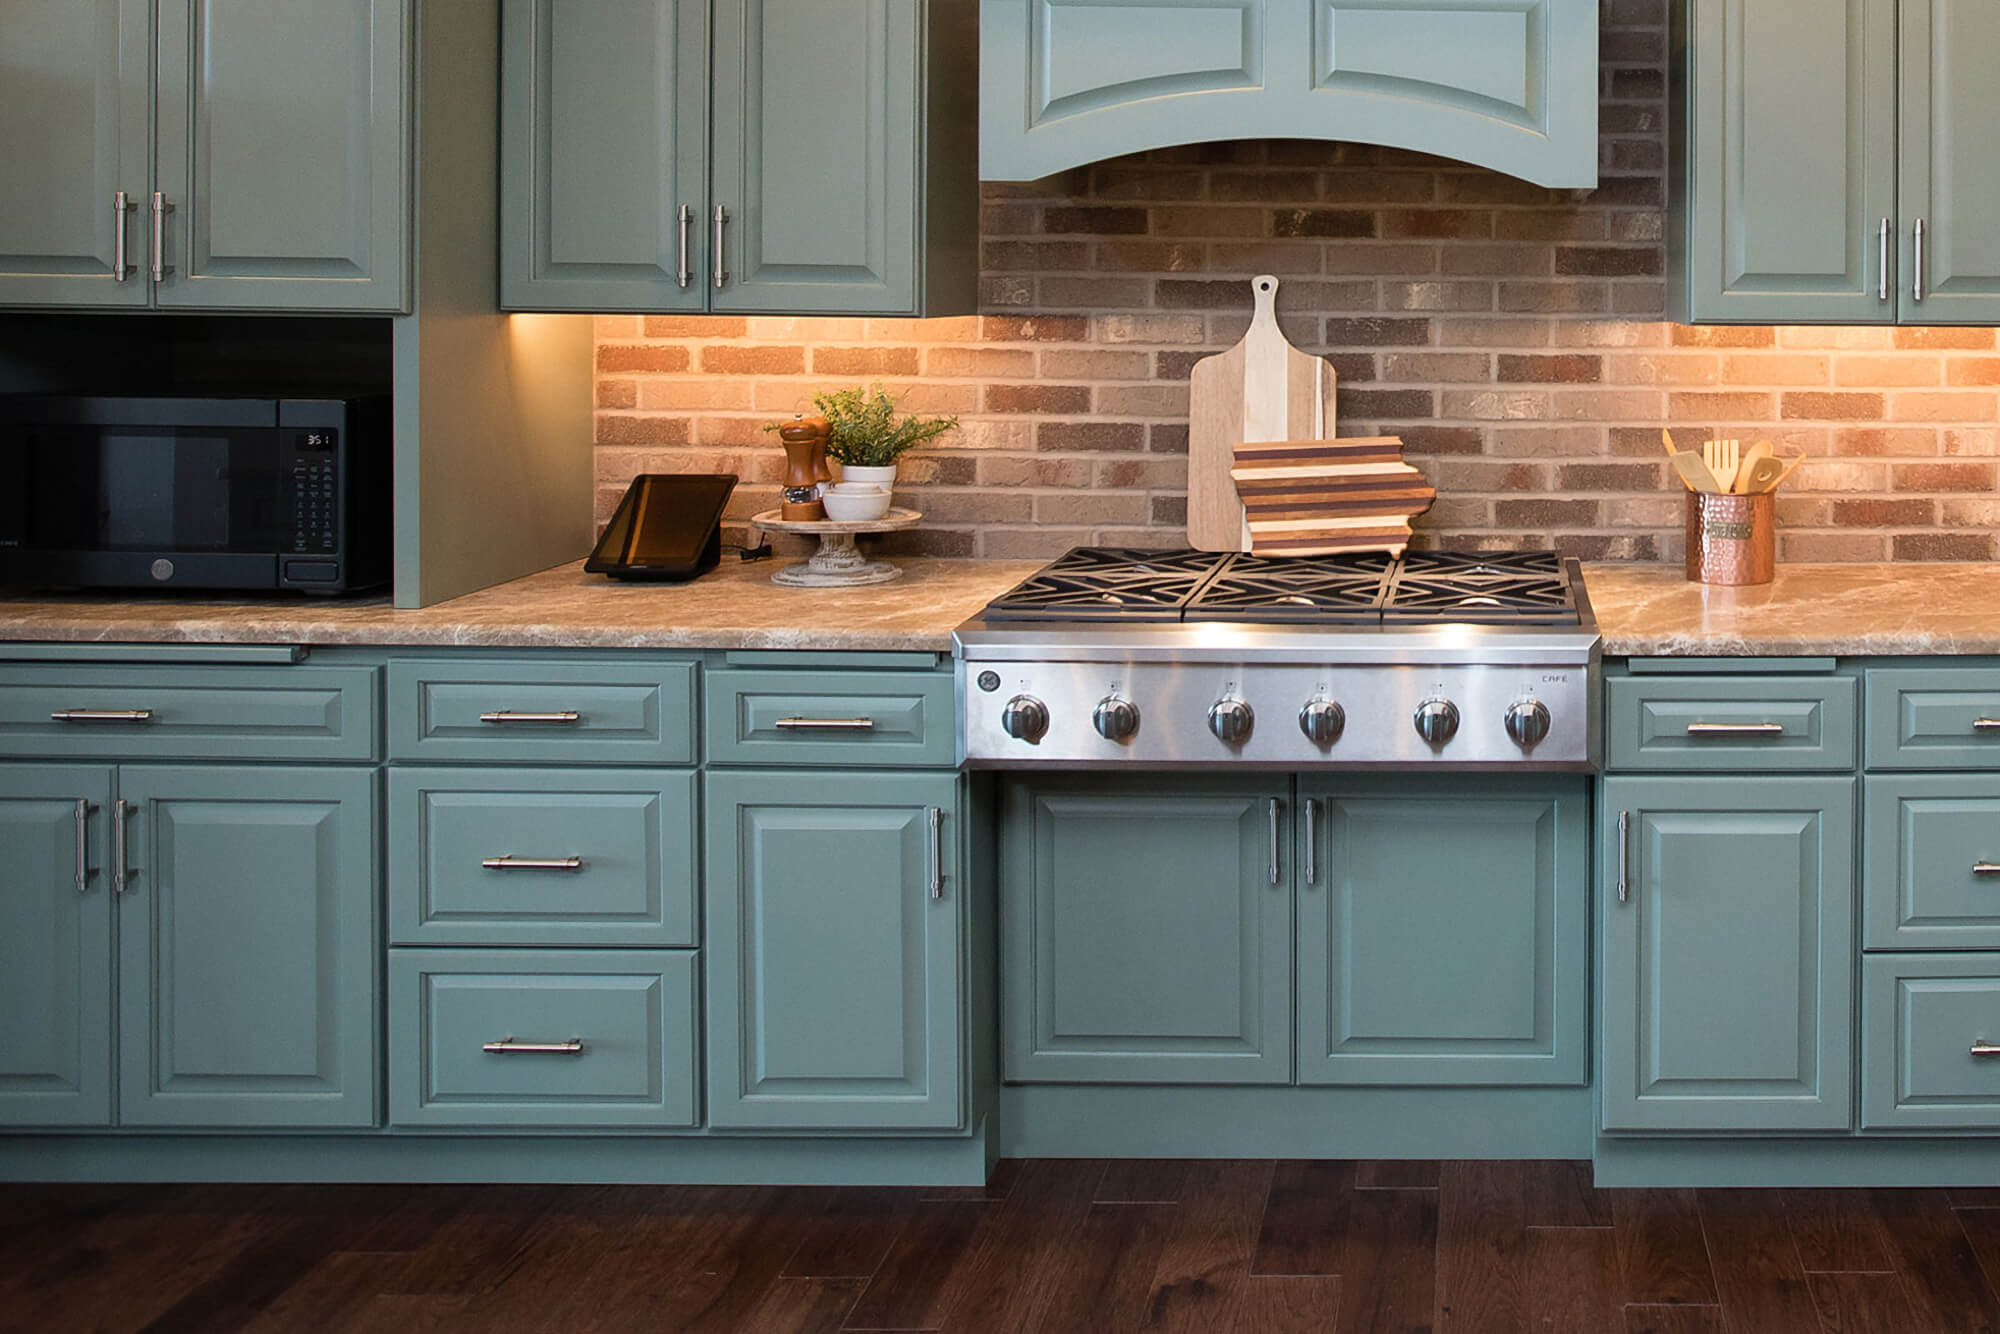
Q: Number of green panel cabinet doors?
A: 12